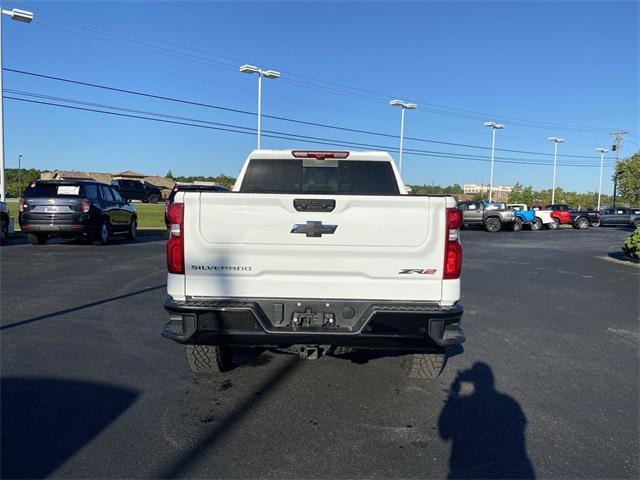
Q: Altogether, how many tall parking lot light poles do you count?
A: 6